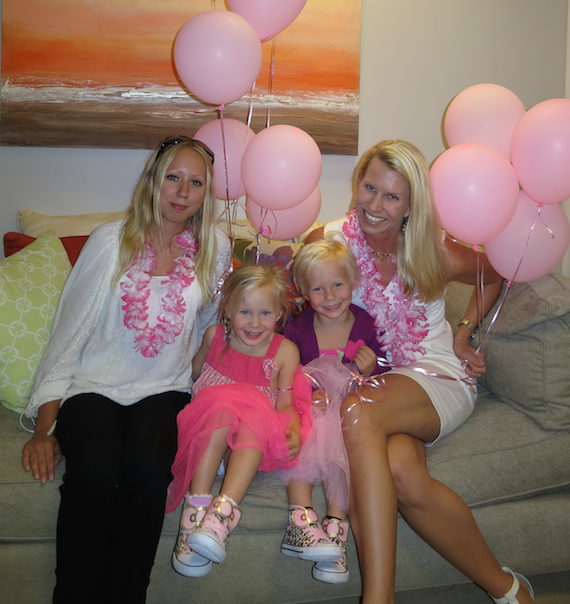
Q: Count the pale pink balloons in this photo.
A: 9